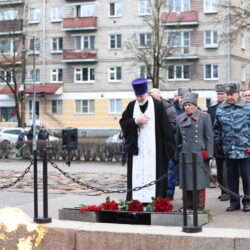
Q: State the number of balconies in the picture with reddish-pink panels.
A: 3